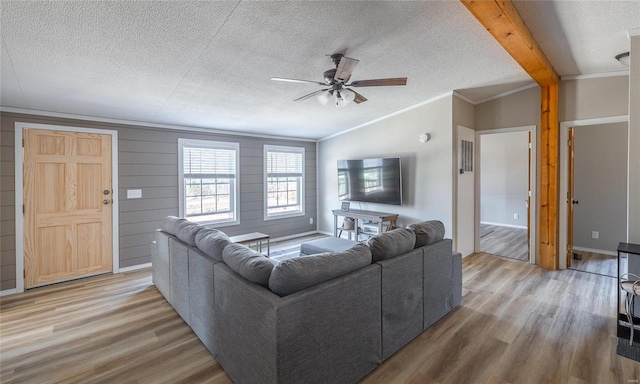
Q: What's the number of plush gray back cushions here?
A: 7